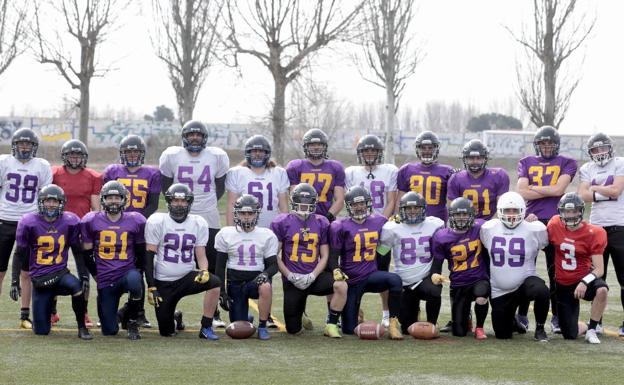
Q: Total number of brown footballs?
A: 3